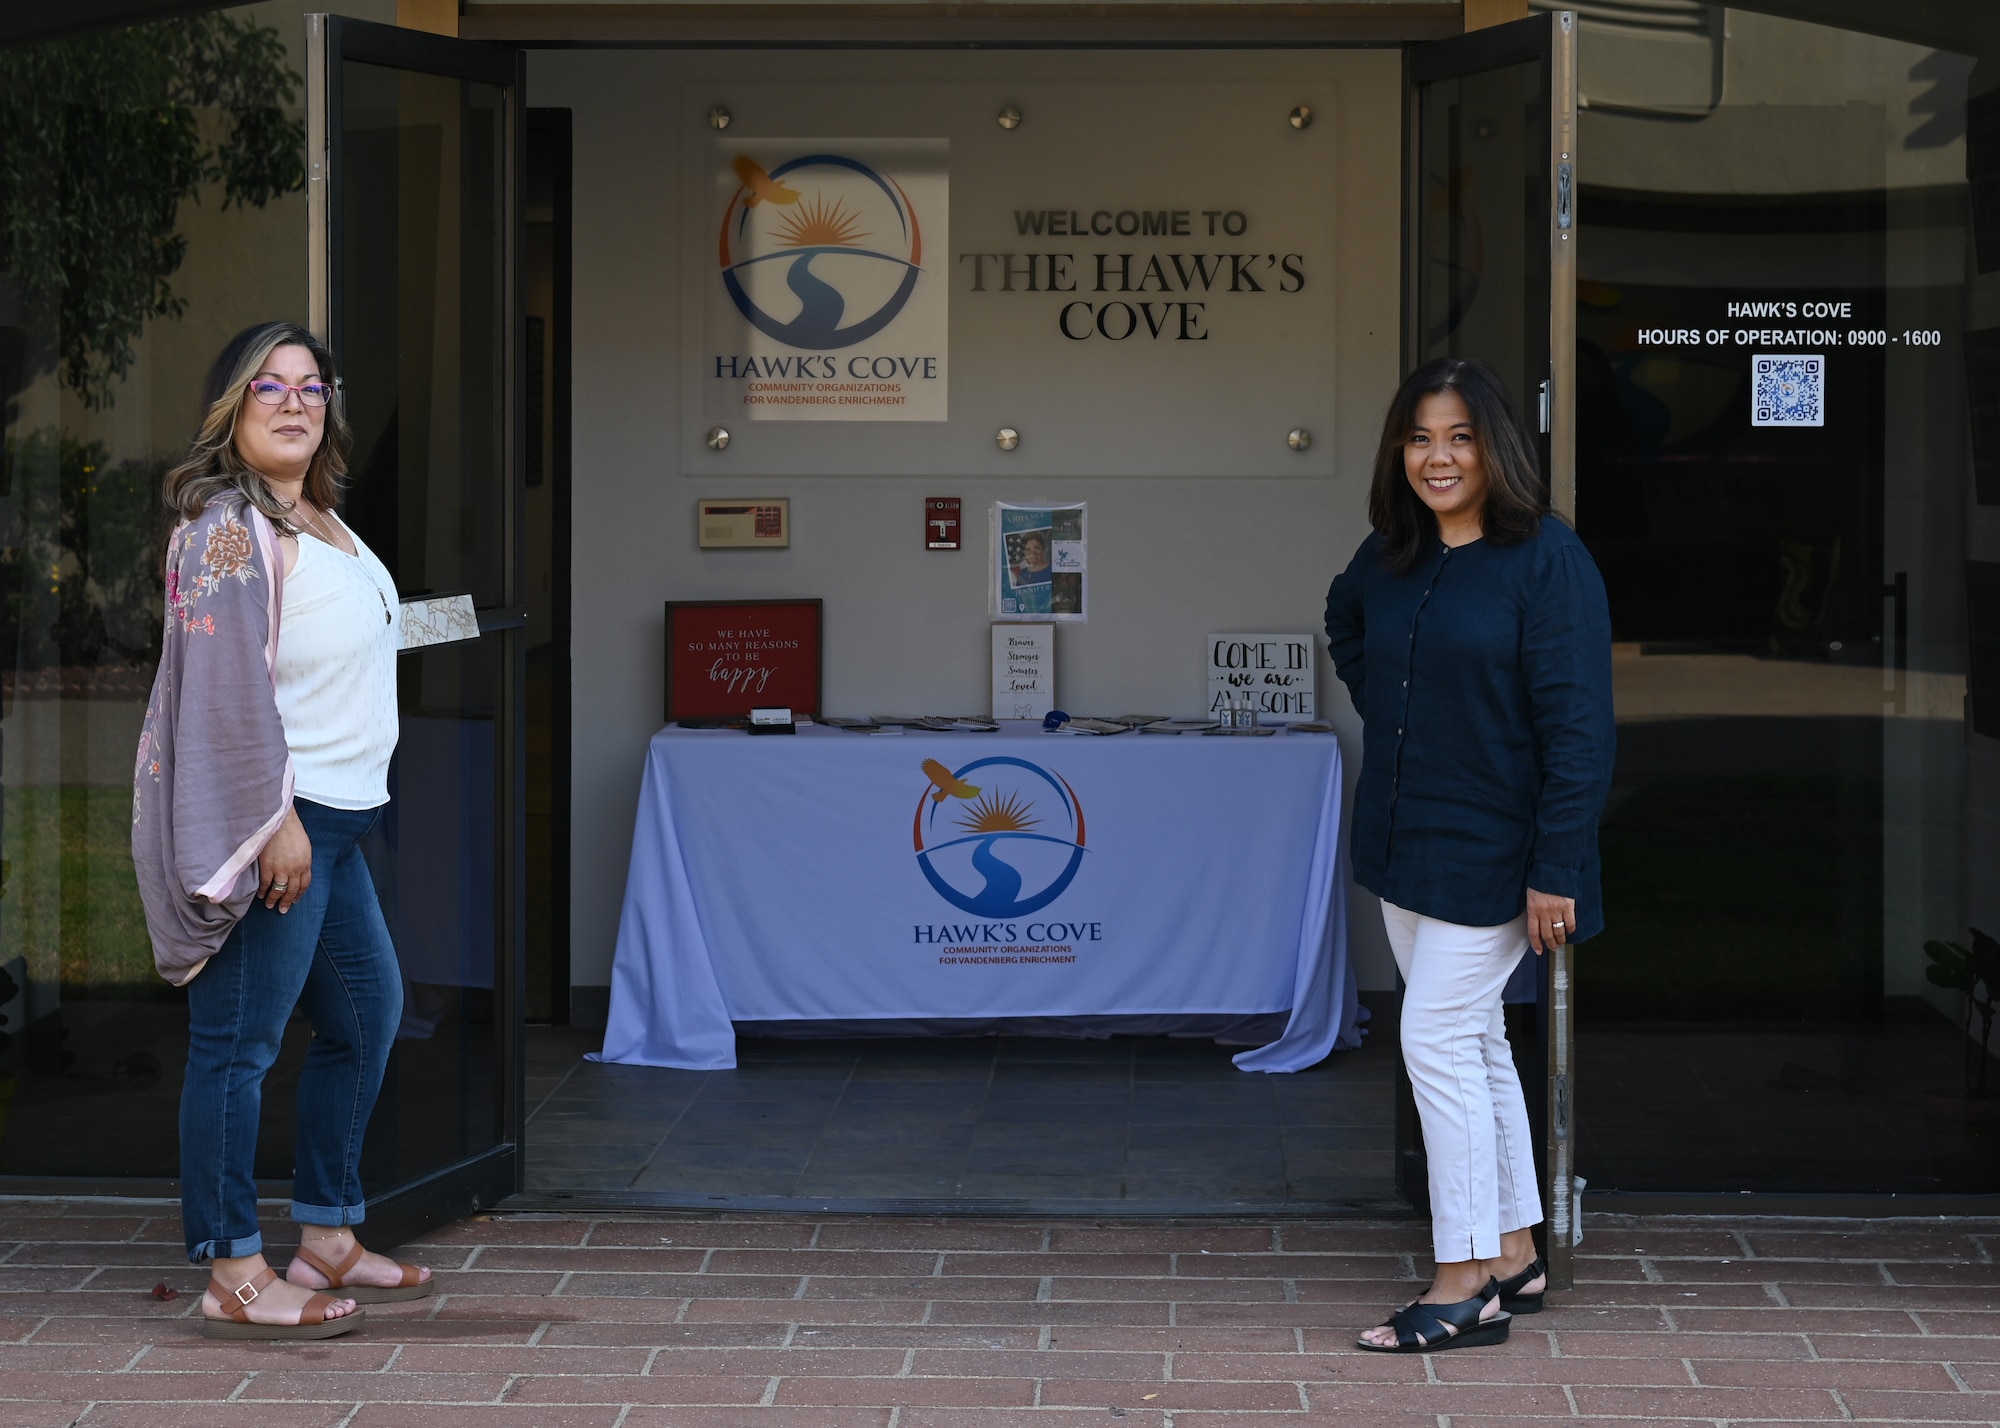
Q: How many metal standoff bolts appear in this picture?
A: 6